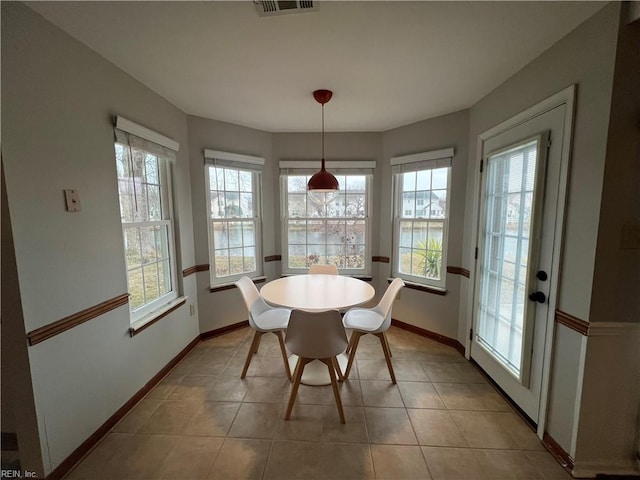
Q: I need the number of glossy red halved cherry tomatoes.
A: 0